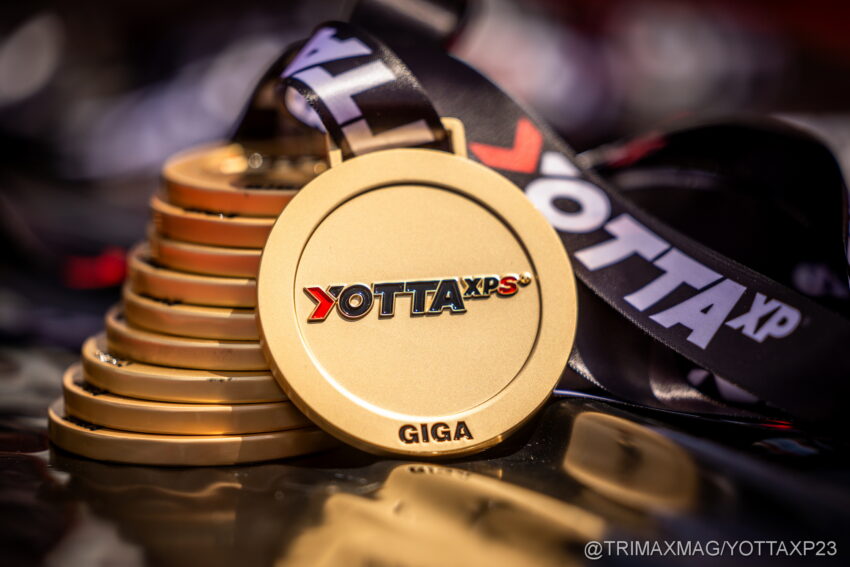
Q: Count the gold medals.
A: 10